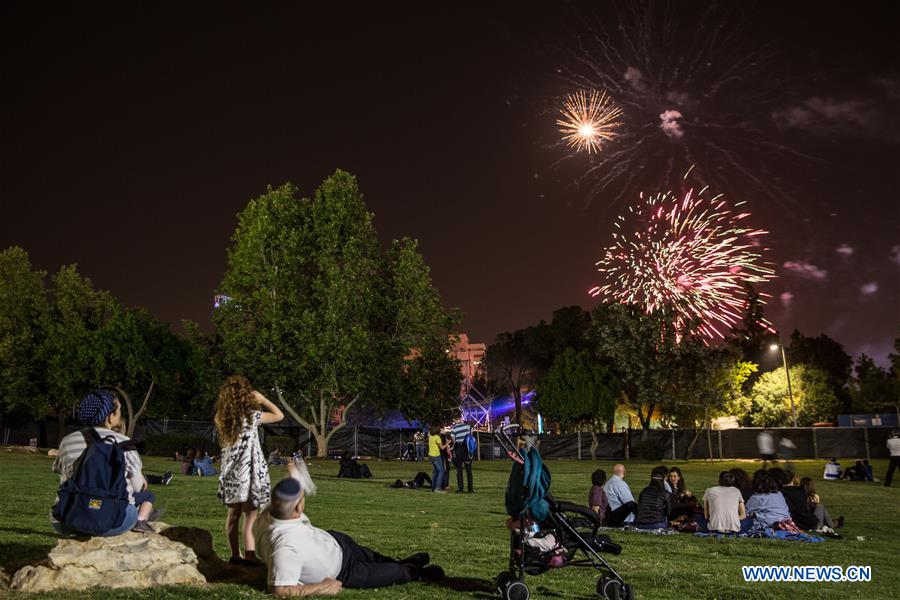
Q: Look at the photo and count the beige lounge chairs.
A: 0